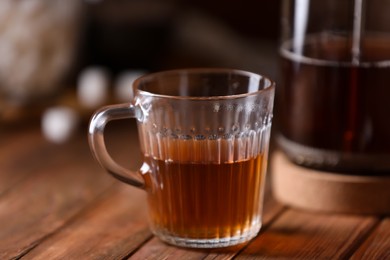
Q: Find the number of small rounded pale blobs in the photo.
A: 3